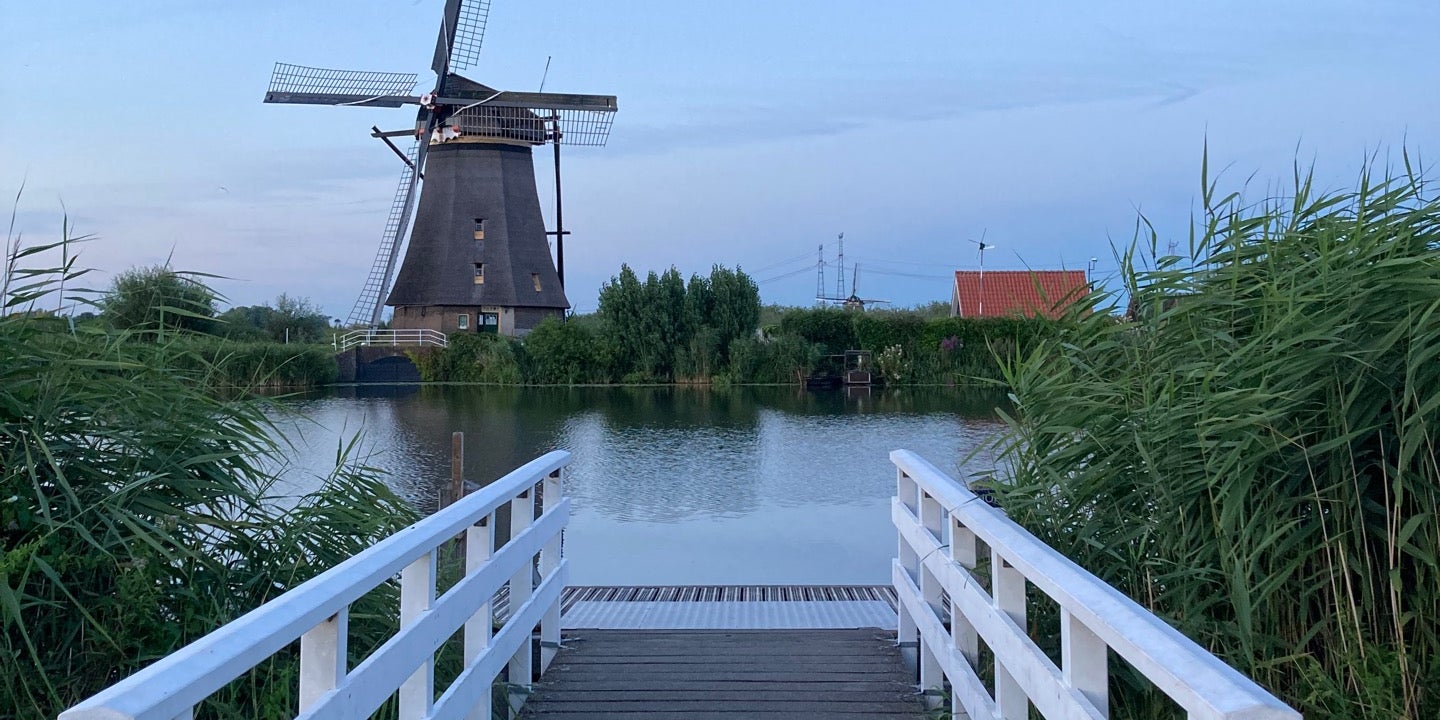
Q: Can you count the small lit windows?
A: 3